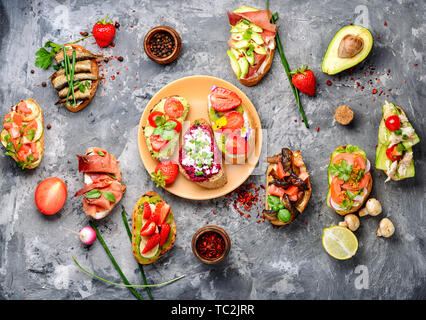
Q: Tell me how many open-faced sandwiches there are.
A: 11